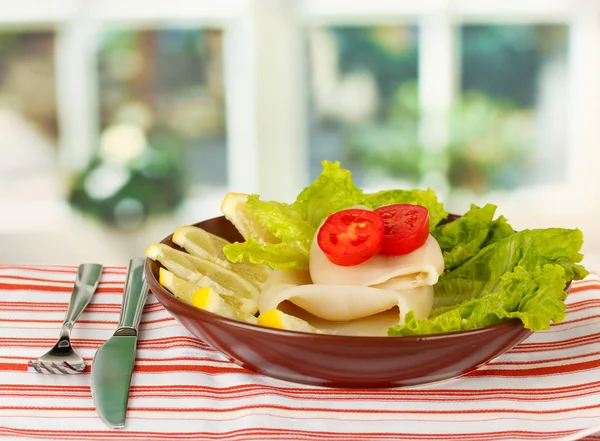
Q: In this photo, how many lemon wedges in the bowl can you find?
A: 6